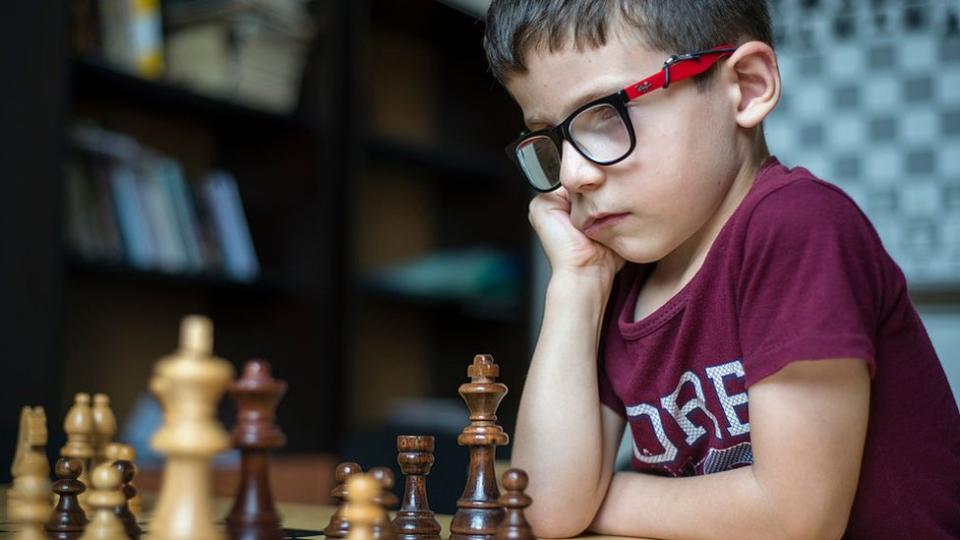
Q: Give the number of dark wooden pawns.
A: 5